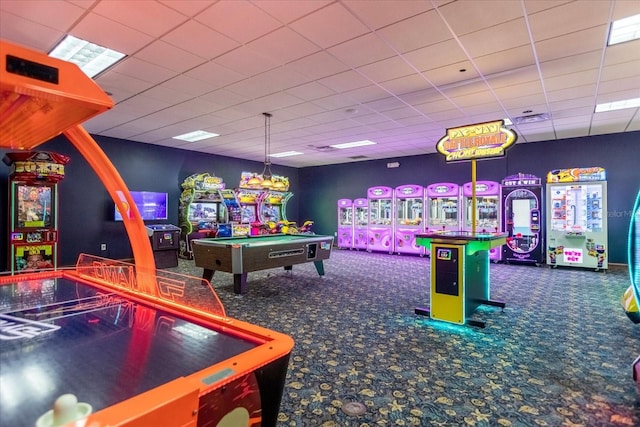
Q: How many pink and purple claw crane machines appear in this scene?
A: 6